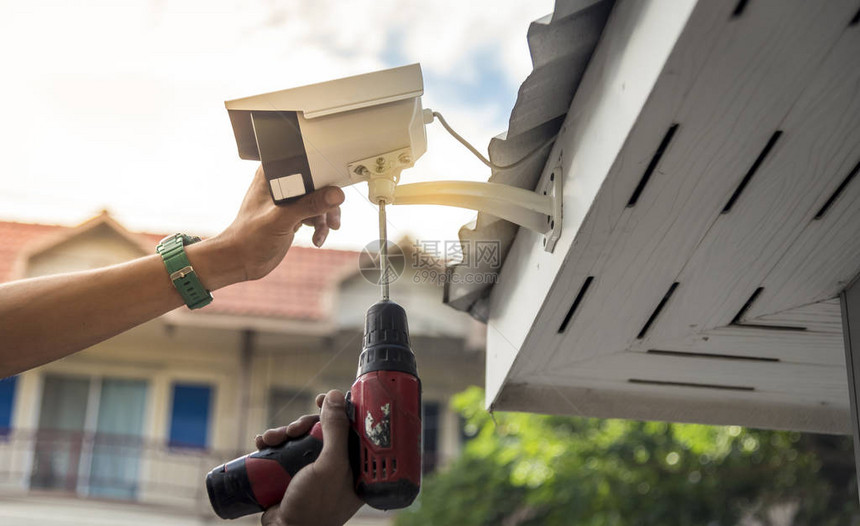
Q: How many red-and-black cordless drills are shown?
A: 1